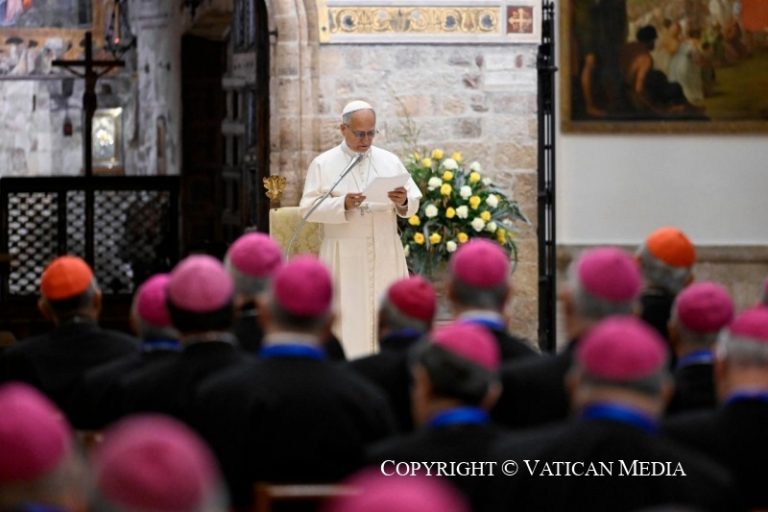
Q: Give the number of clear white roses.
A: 11